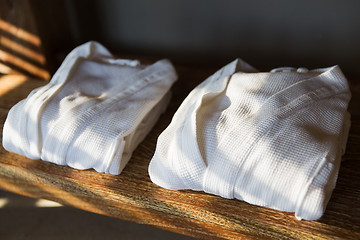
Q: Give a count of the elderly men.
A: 0